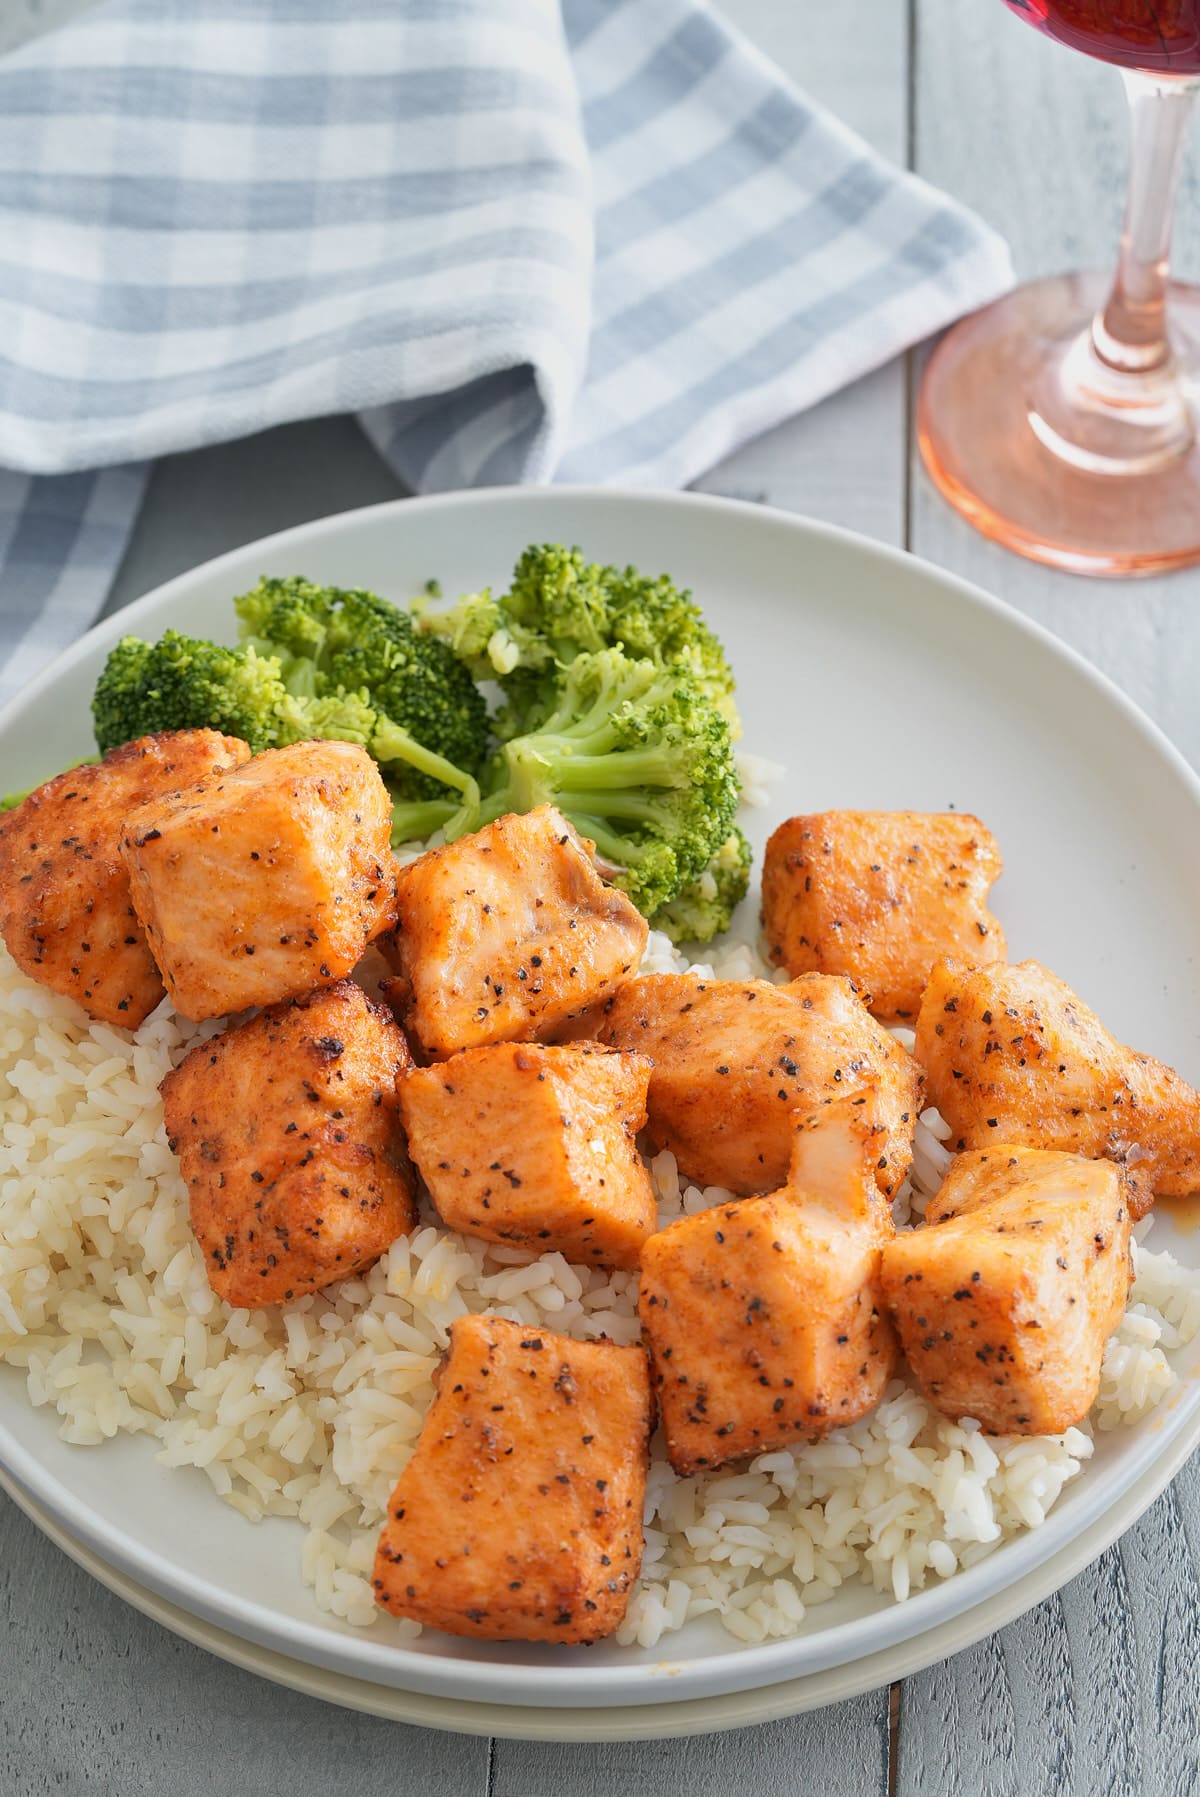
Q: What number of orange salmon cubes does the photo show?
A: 11